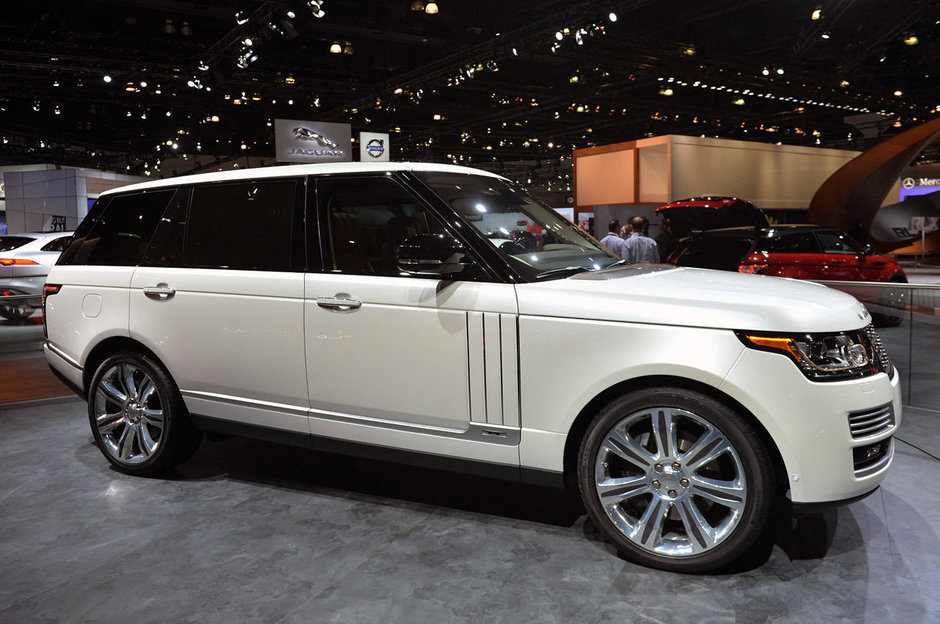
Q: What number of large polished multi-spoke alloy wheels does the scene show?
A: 2